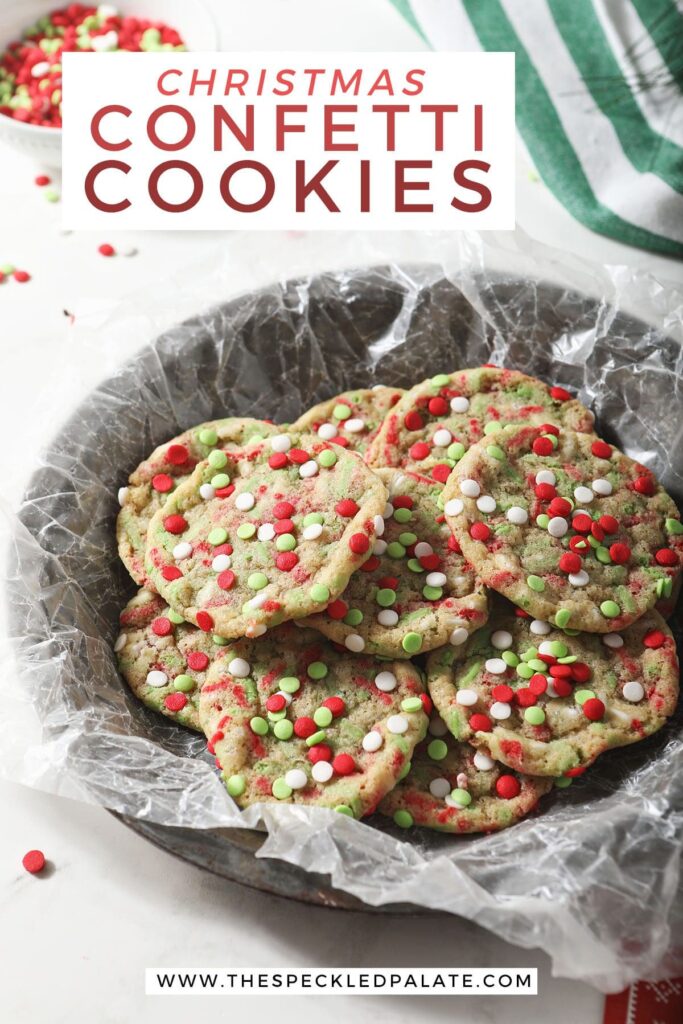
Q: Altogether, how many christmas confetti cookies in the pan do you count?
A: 10